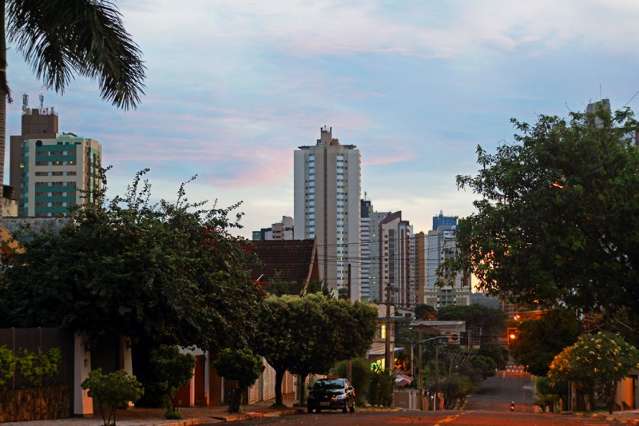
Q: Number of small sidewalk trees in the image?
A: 3